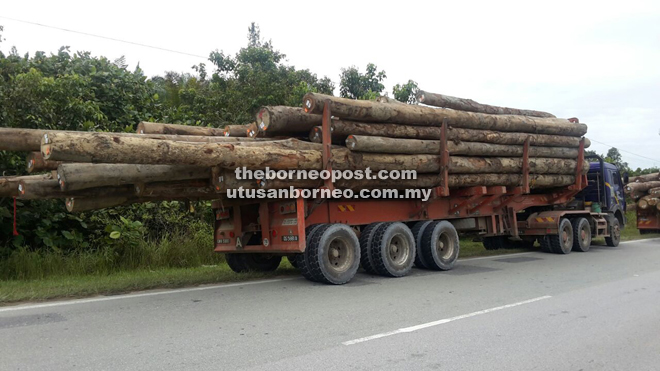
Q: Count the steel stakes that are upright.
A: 4